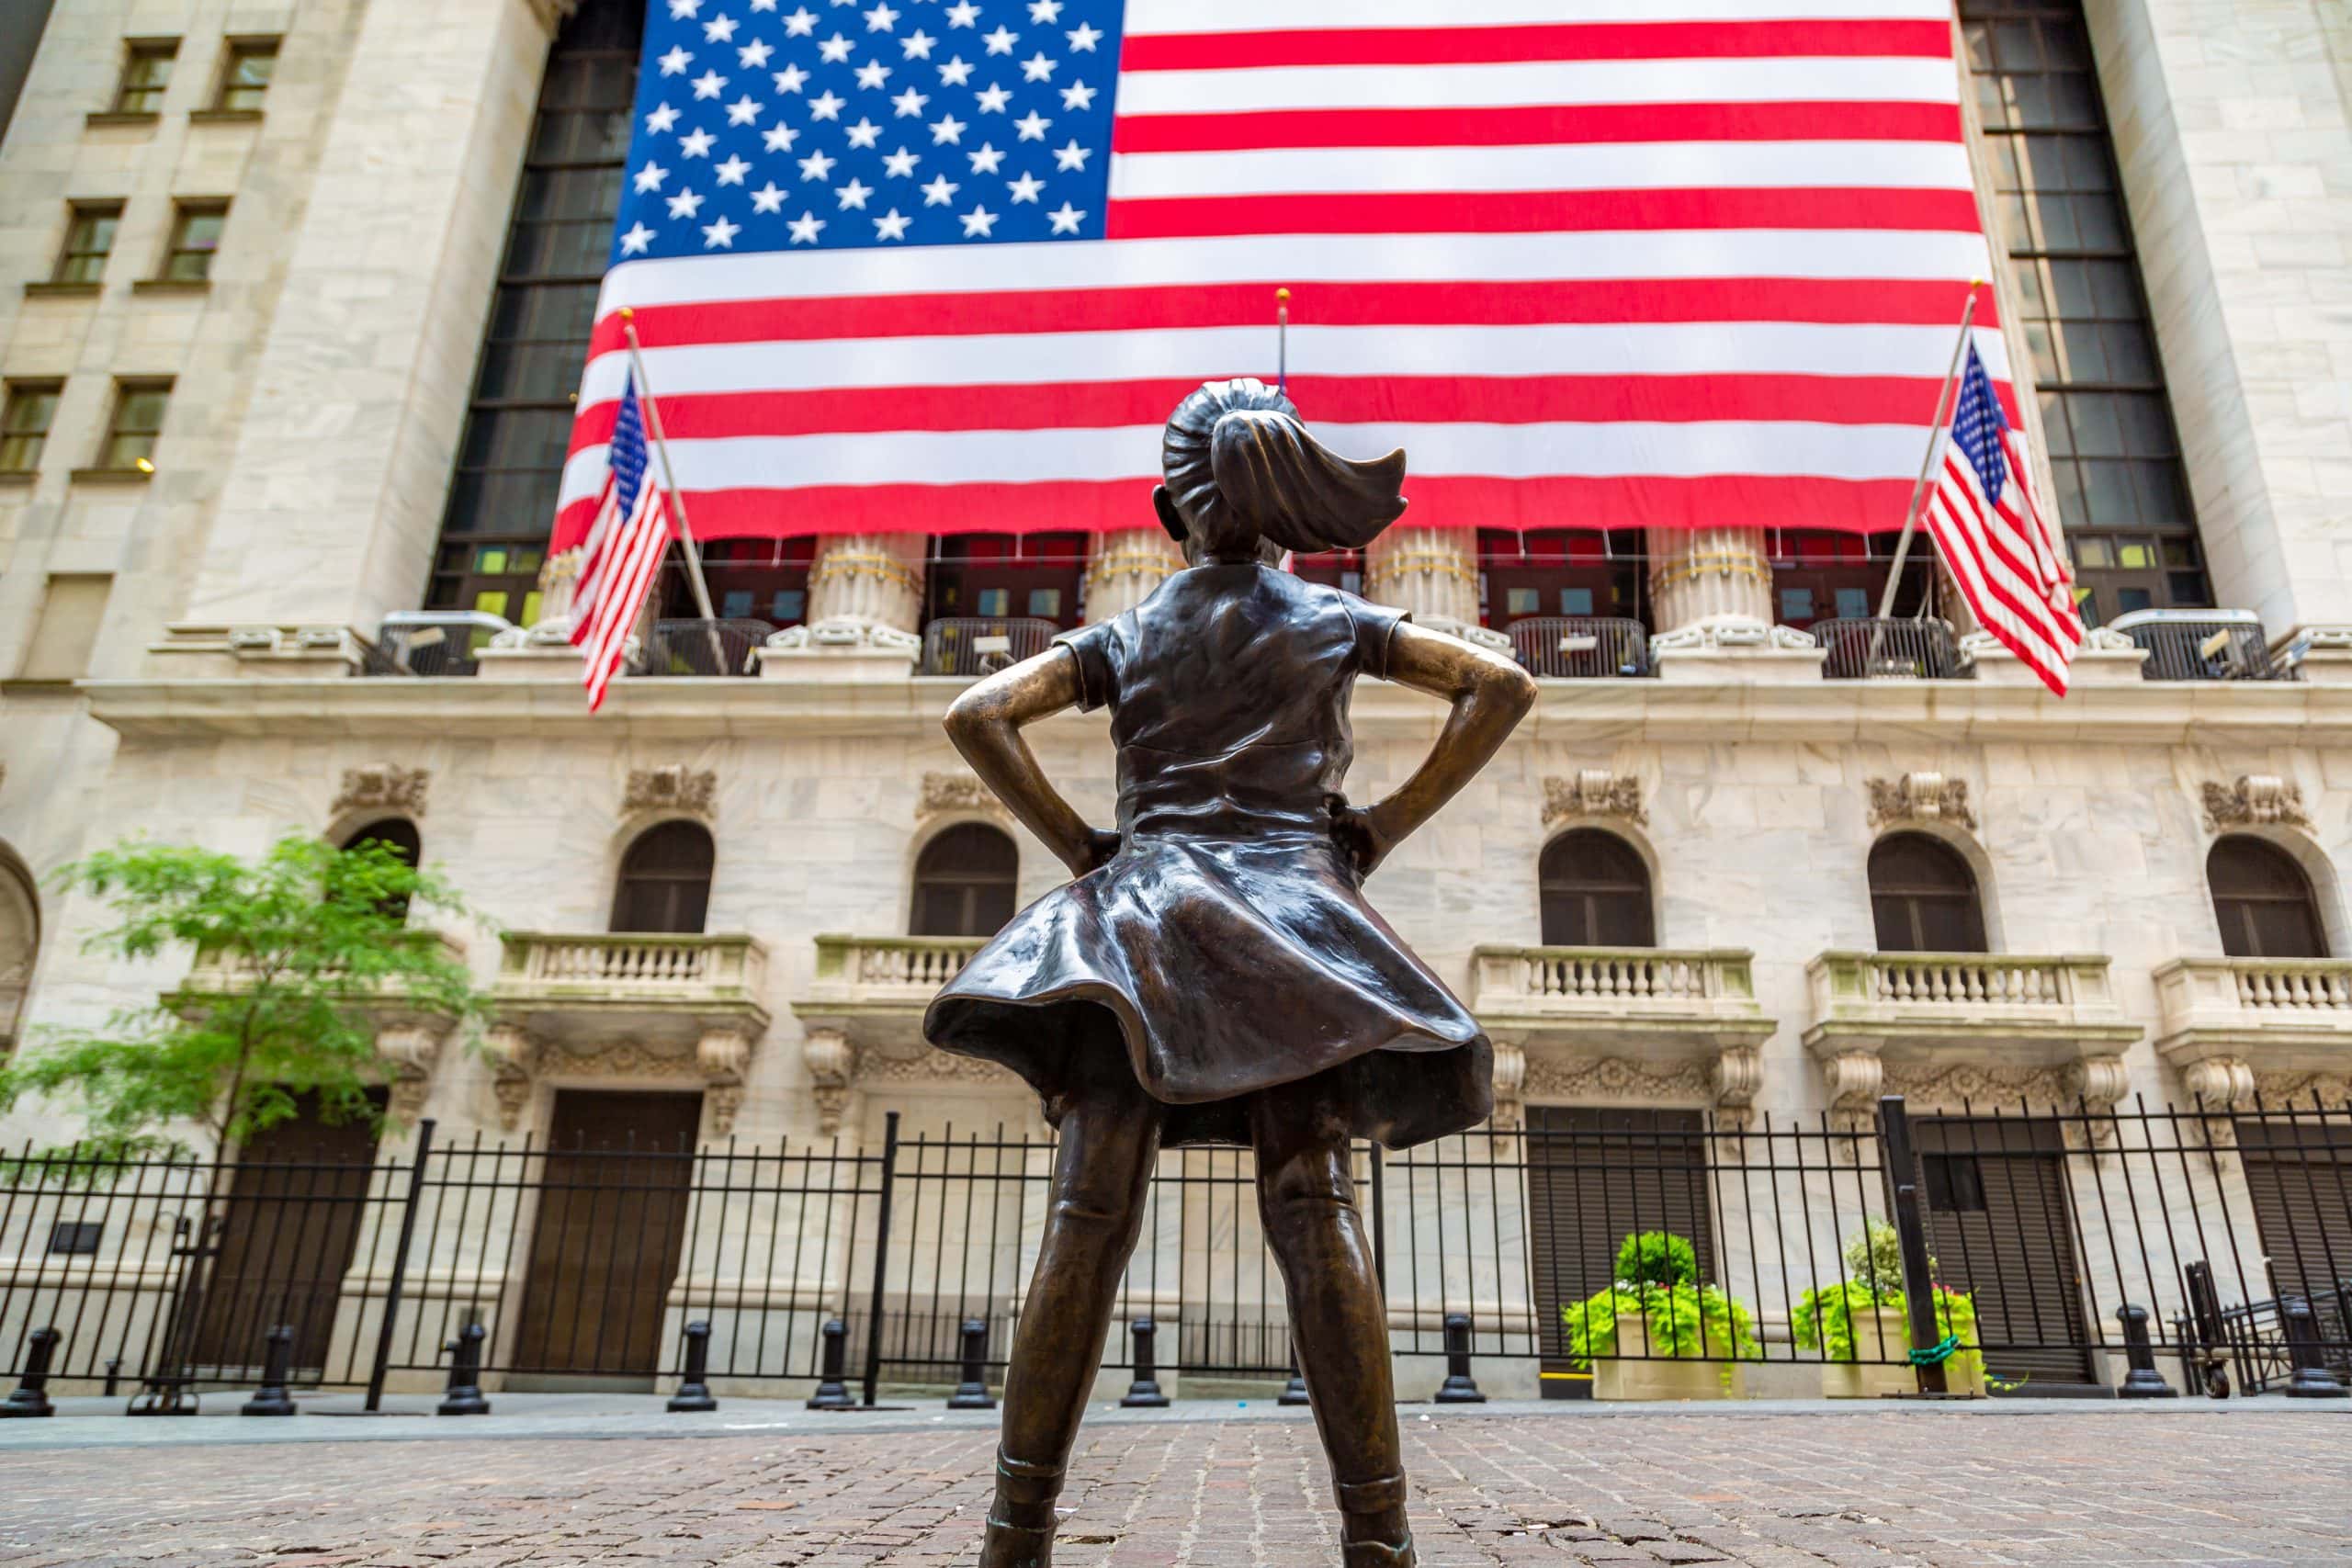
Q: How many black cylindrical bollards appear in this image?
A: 11